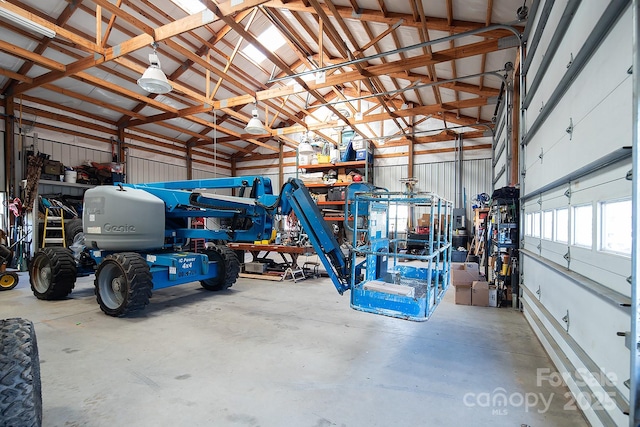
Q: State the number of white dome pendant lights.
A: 3